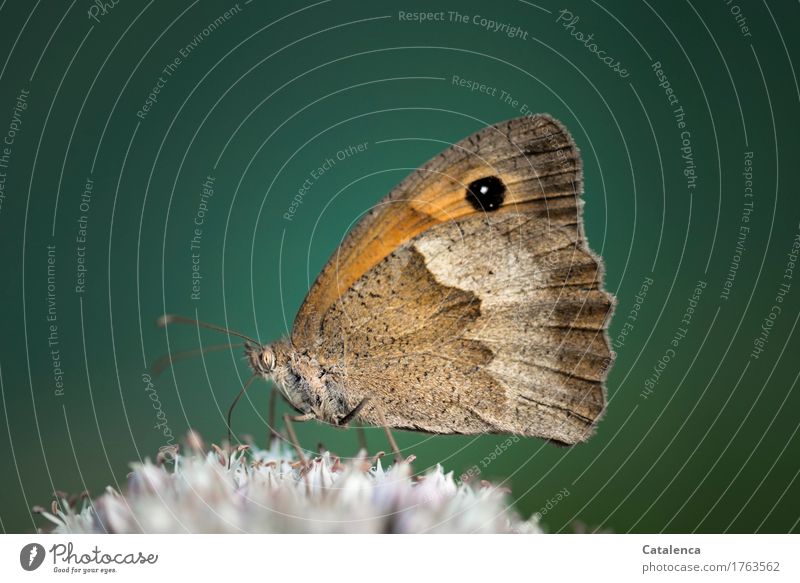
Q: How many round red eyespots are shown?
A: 0